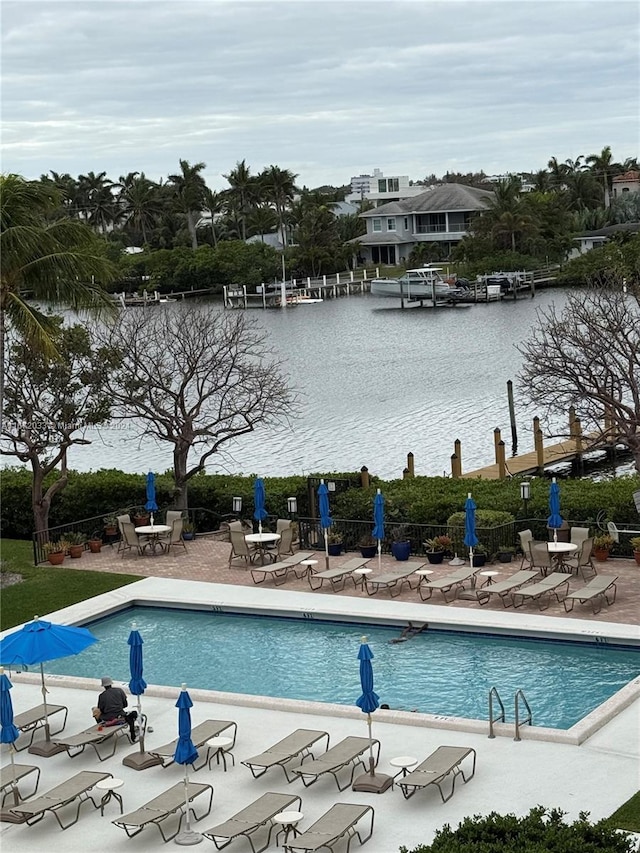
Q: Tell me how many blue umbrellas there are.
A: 11